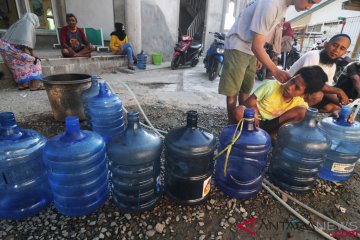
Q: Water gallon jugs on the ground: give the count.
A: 10